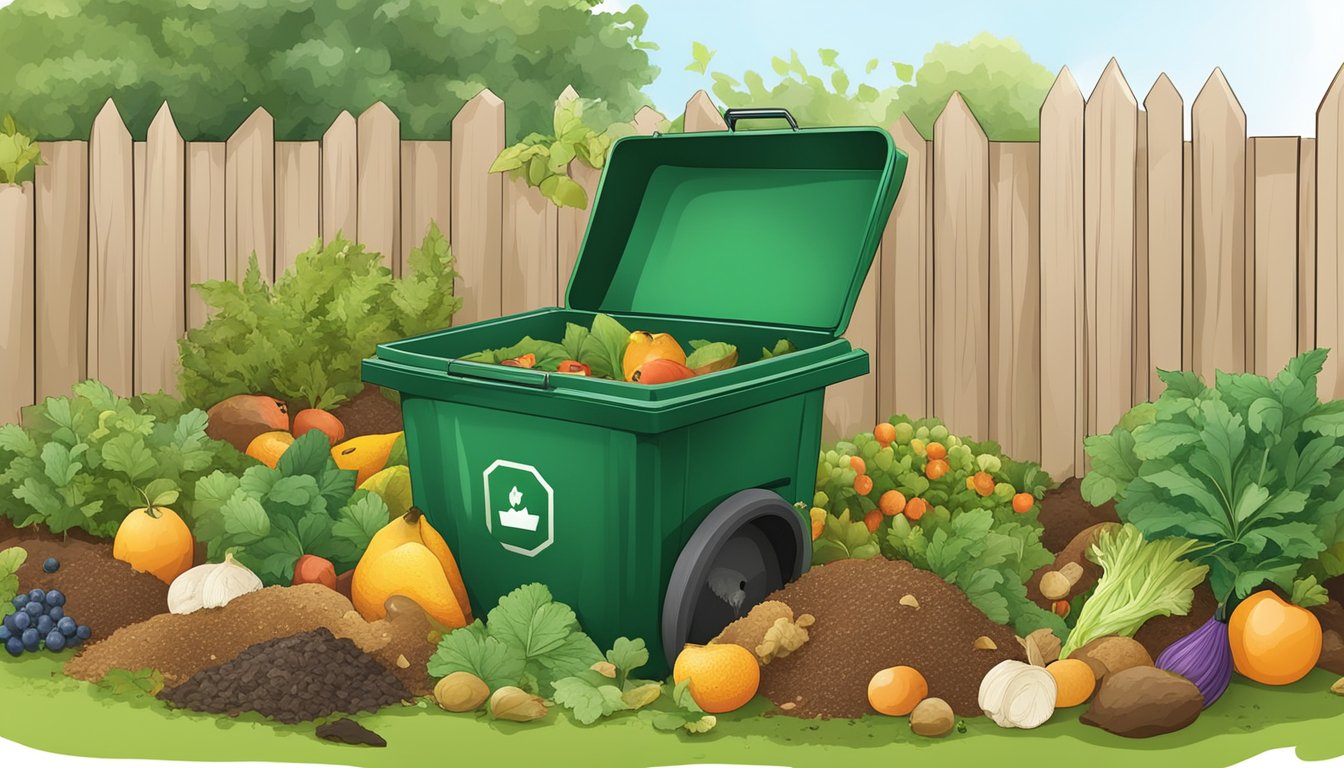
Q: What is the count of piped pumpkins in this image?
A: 0